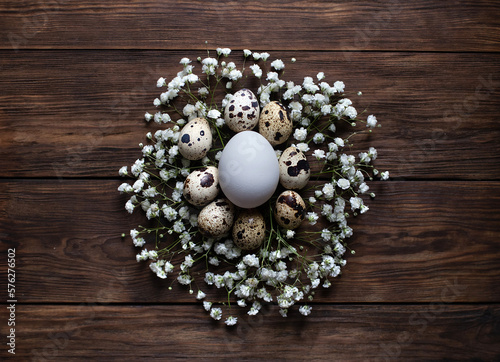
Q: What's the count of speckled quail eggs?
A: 8